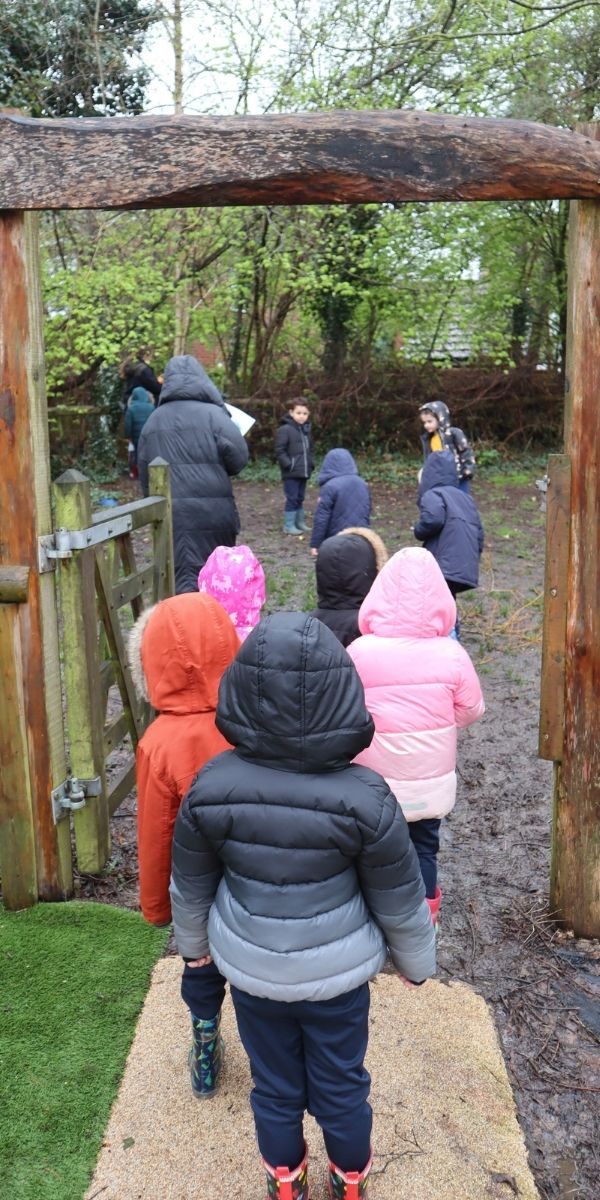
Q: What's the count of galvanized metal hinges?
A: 2